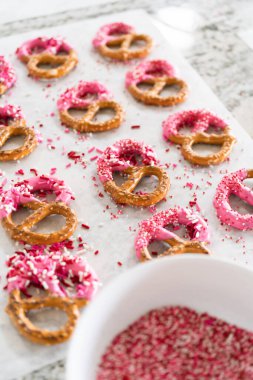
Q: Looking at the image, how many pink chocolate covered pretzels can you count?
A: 12